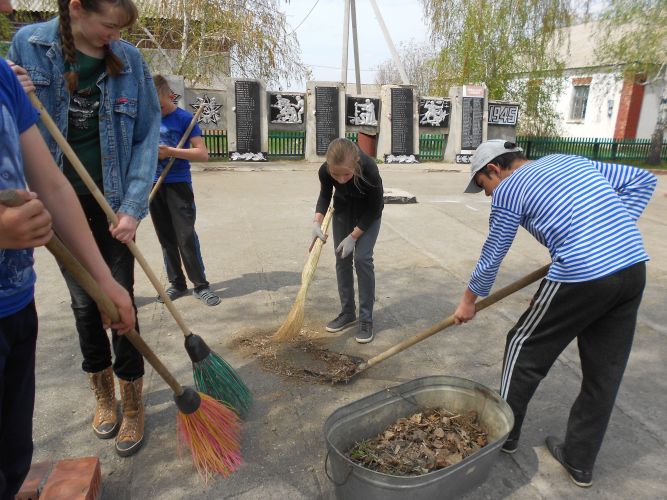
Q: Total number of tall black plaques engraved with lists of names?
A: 4